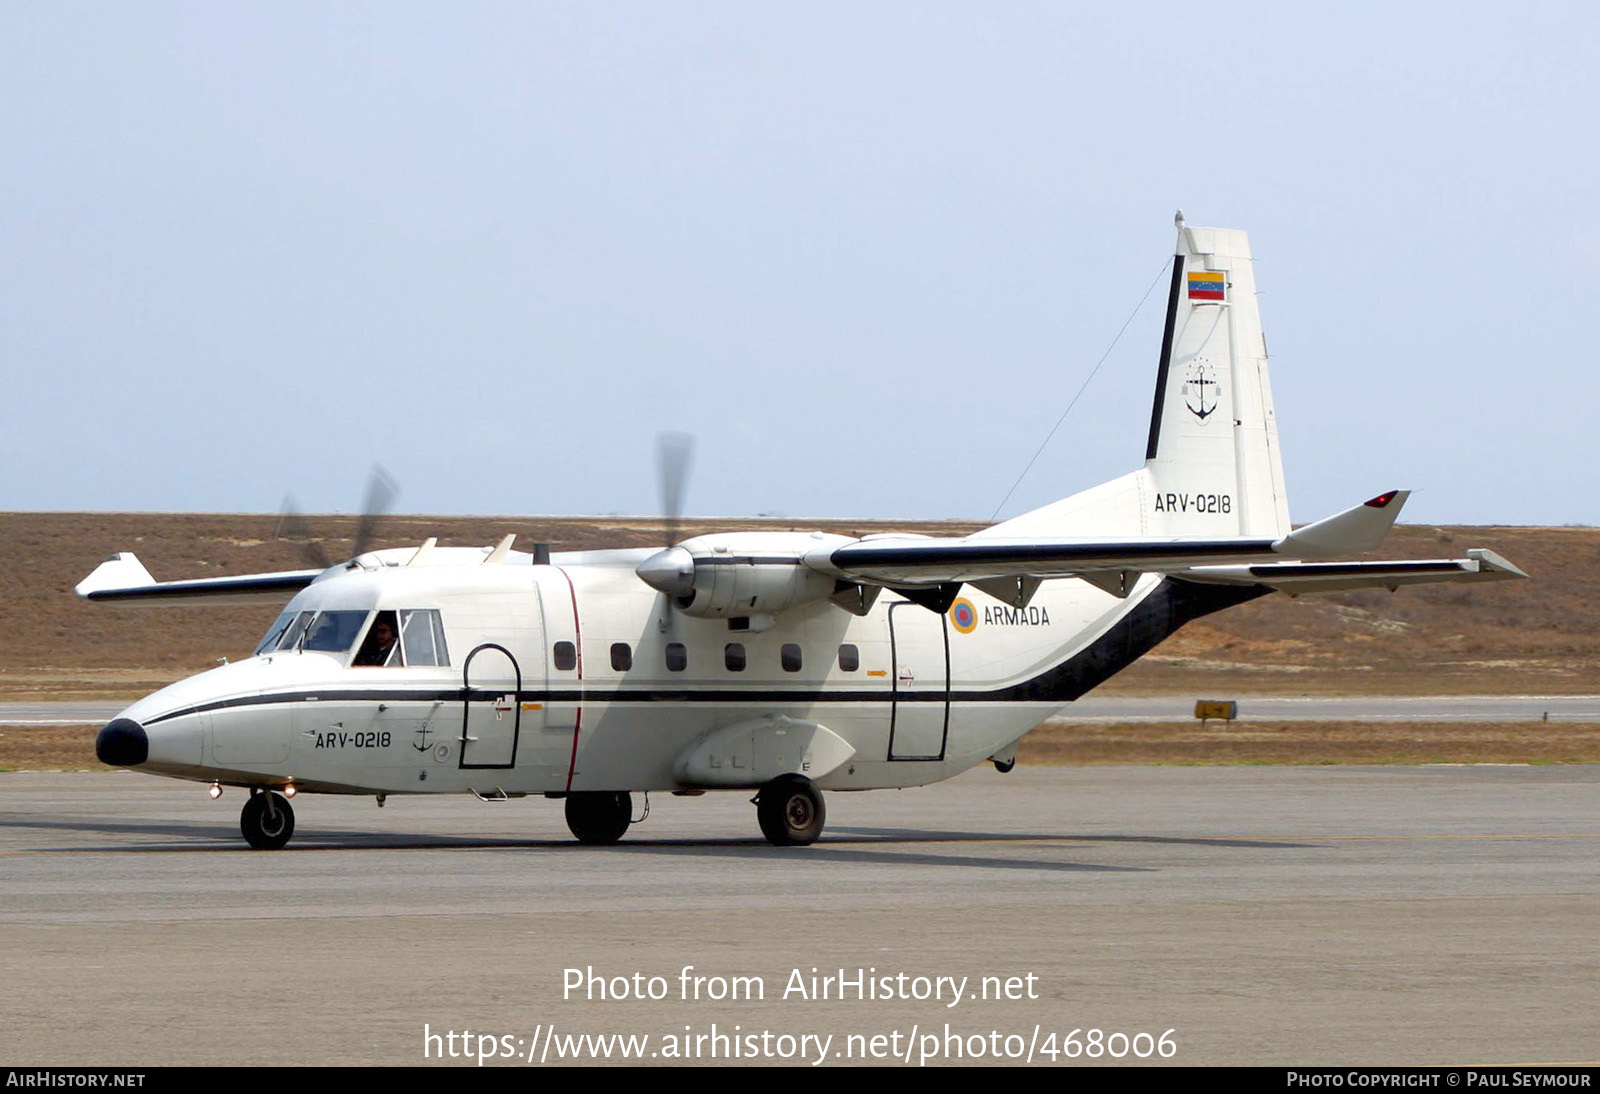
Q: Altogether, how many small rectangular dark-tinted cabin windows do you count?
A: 6